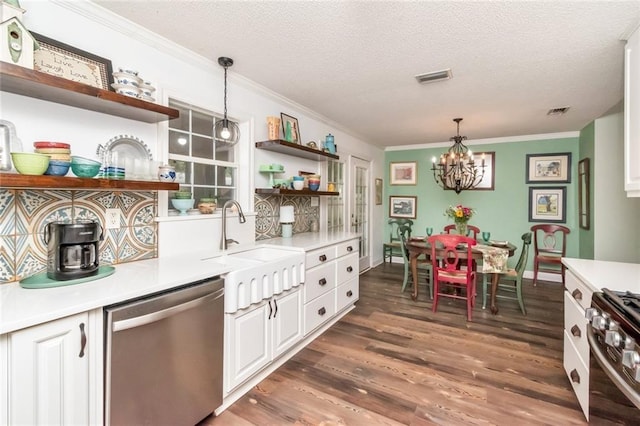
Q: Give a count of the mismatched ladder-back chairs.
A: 6